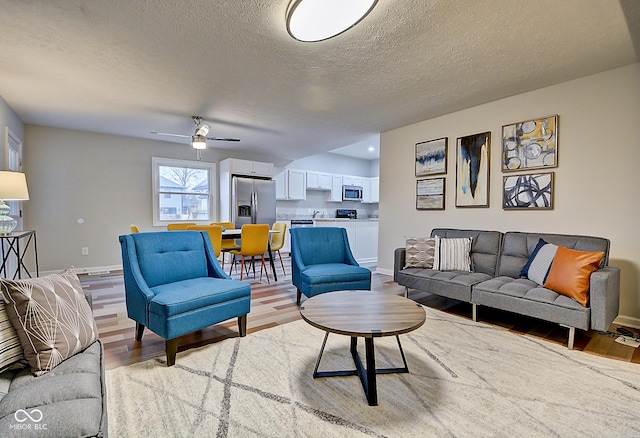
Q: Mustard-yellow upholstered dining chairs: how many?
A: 6